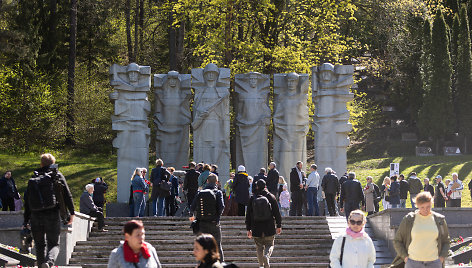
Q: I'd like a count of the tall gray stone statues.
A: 6